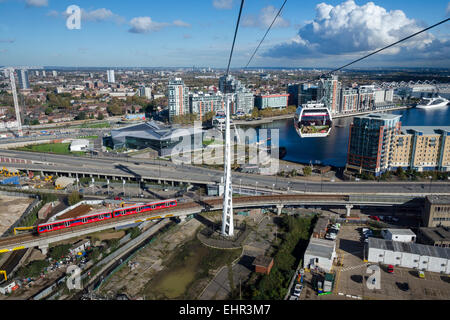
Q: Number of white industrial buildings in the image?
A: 3